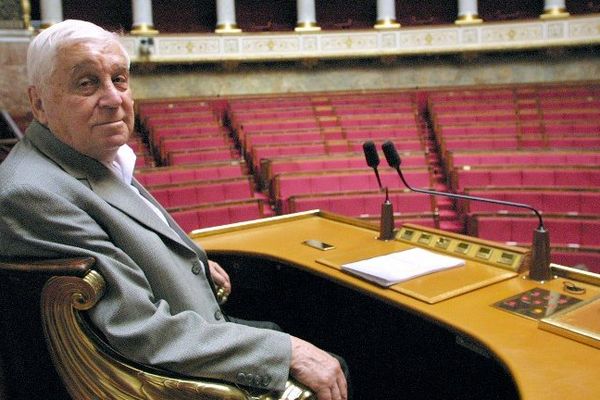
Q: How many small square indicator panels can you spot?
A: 6